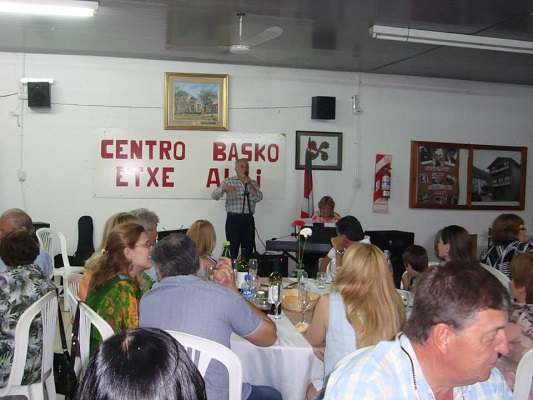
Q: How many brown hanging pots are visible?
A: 0